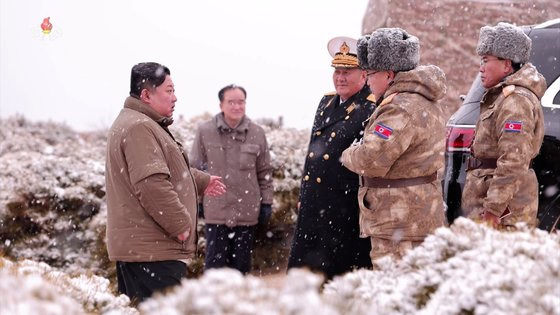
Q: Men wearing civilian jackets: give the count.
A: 2